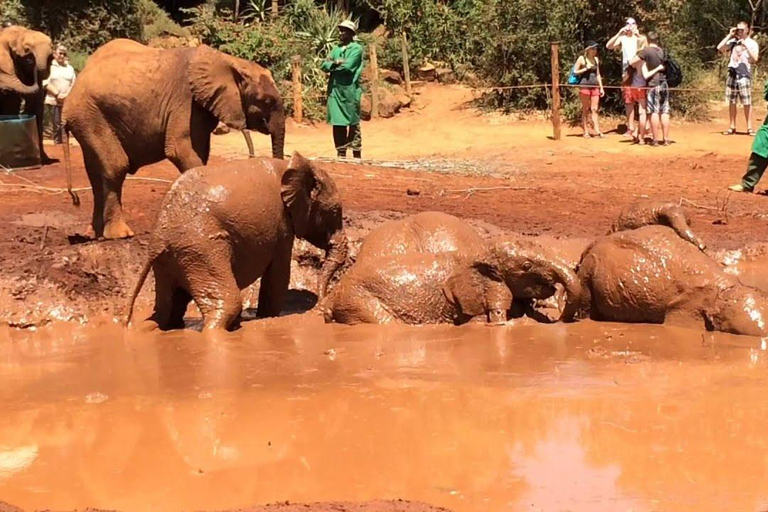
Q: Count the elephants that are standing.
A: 3